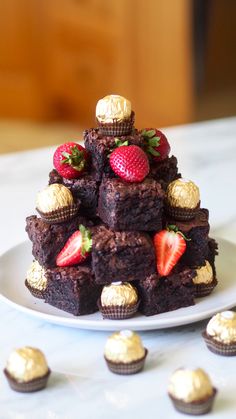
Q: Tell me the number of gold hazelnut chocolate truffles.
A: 10